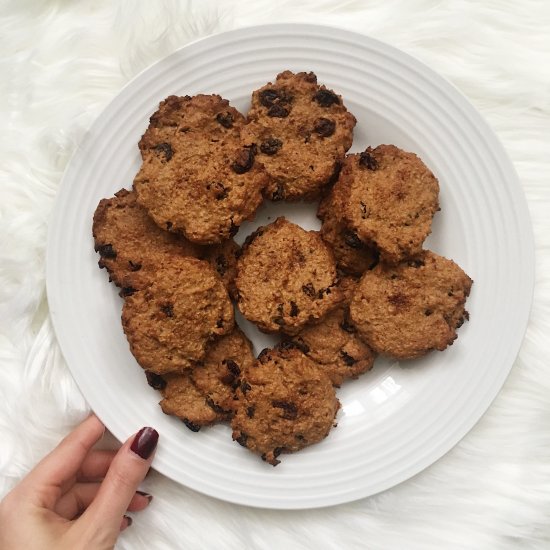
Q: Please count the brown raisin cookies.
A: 11